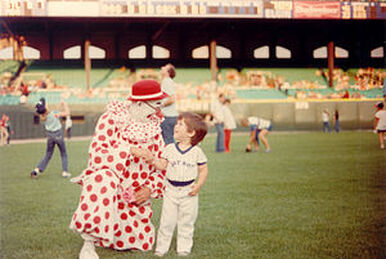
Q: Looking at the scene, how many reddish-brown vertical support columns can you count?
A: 3